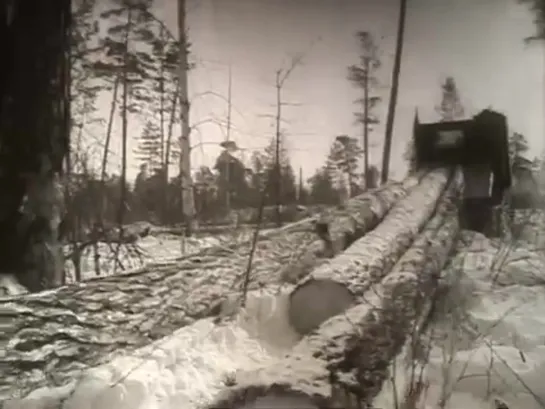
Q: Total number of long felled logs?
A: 3